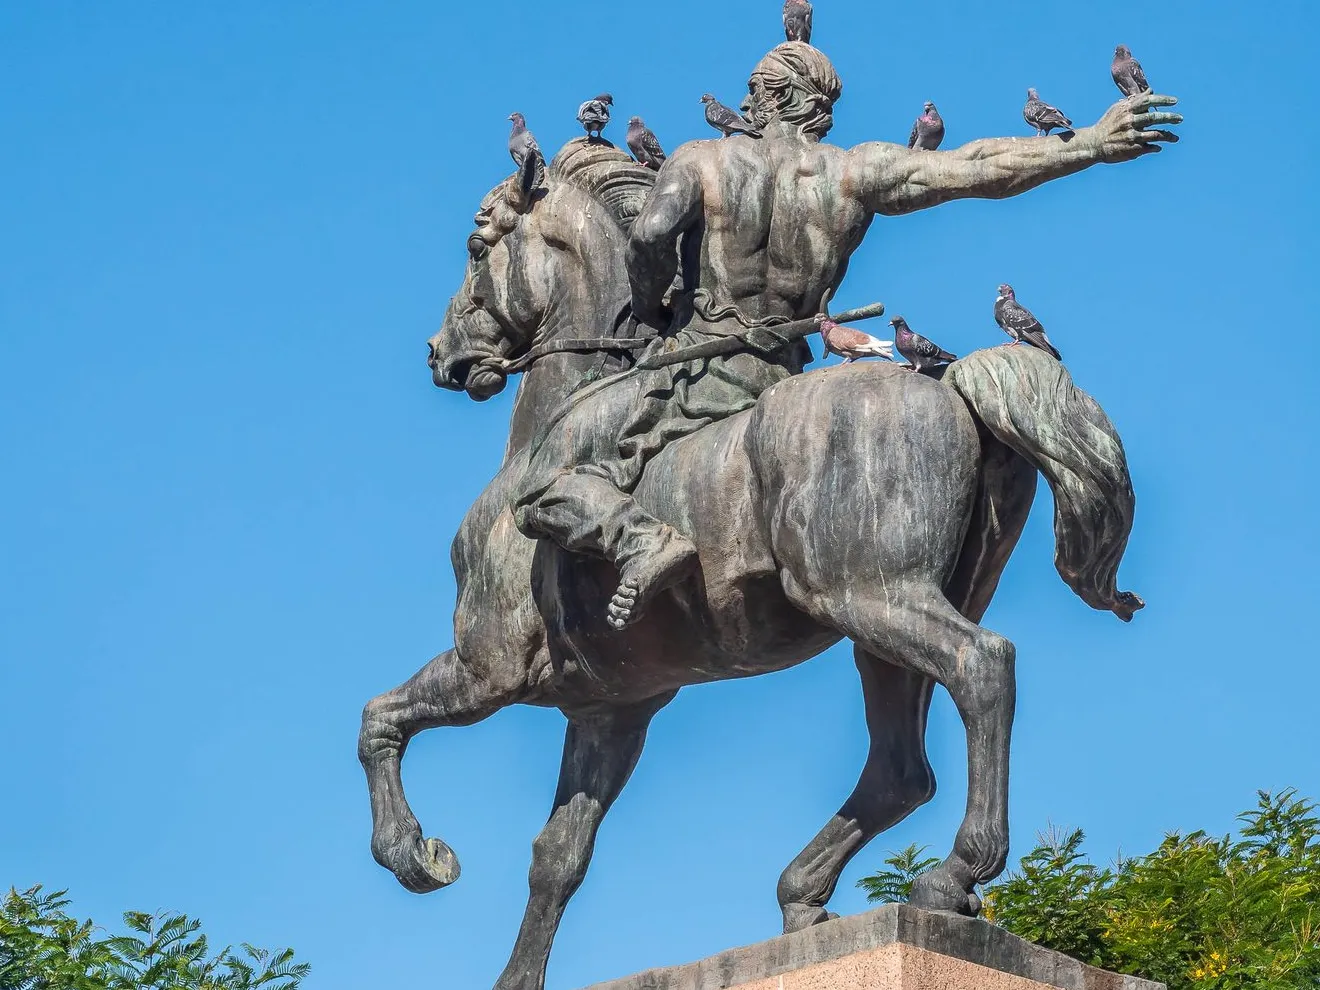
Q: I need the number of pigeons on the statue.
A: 11